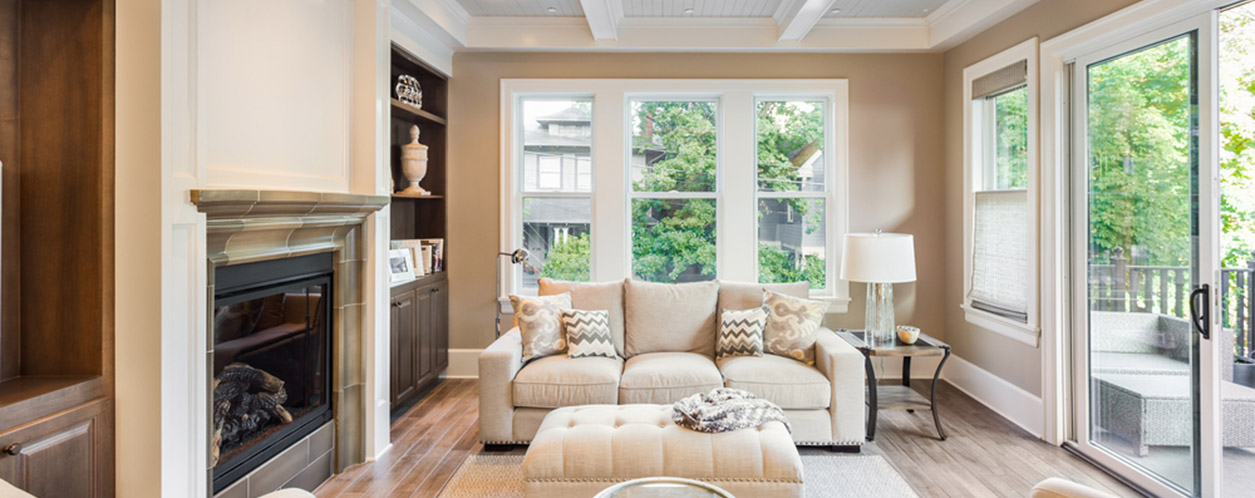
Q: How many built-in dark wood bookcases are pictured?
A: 2